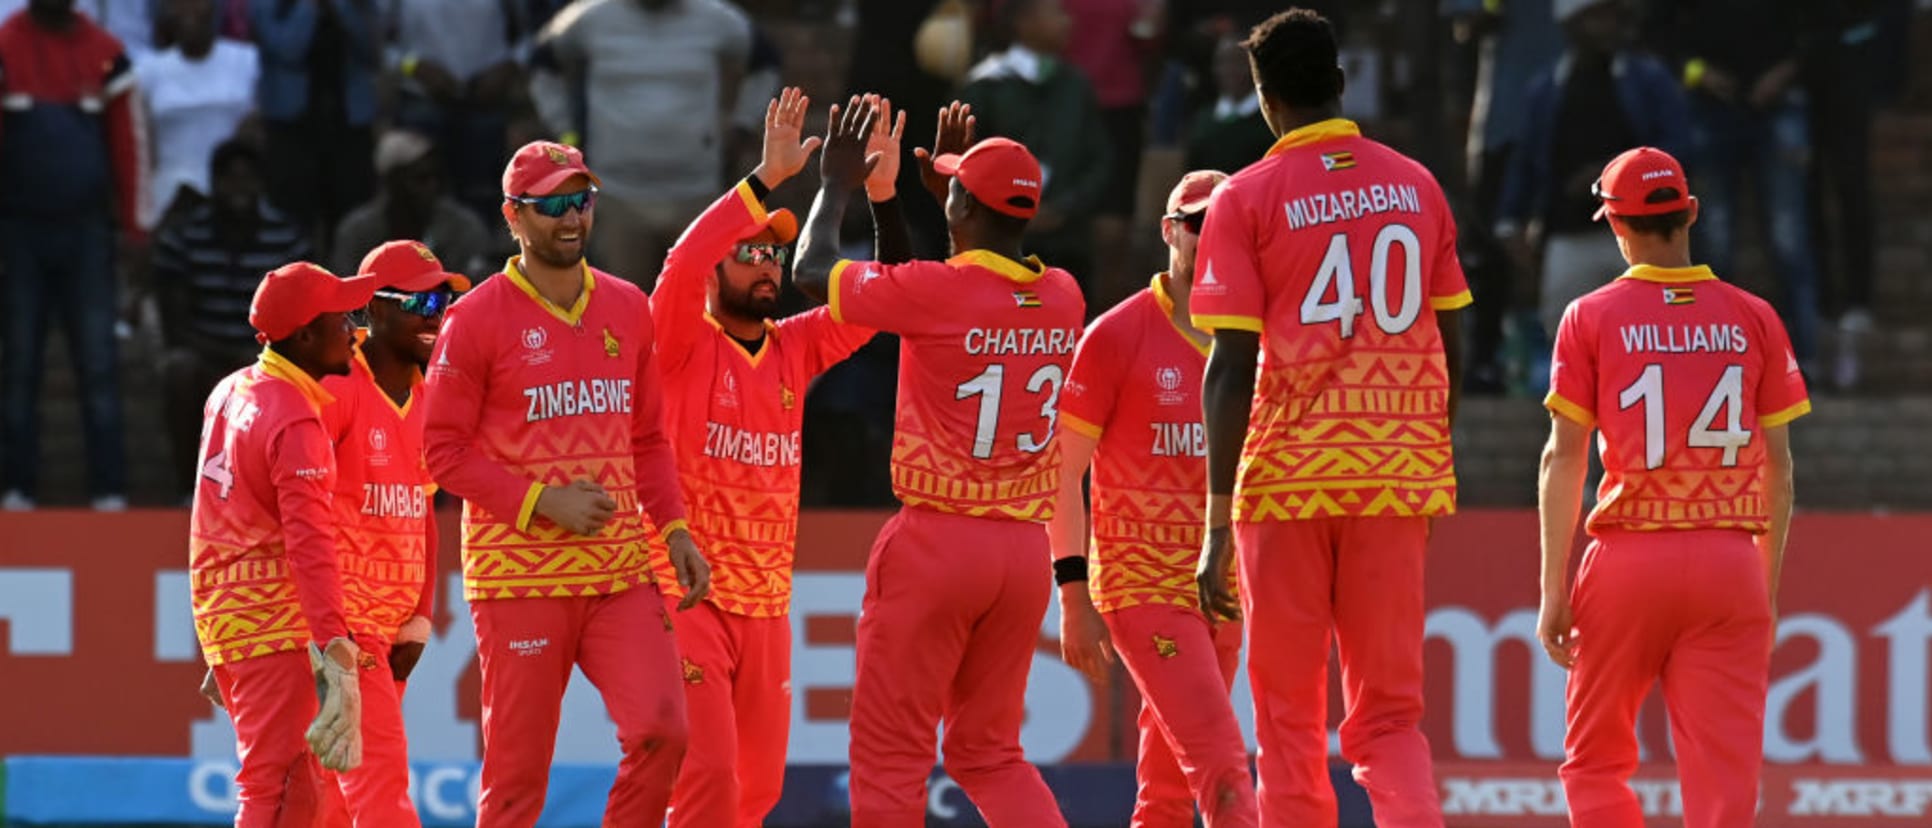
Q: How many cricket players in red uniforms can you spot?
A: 8